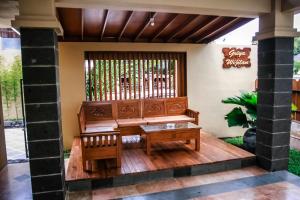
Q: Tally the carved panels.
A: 4